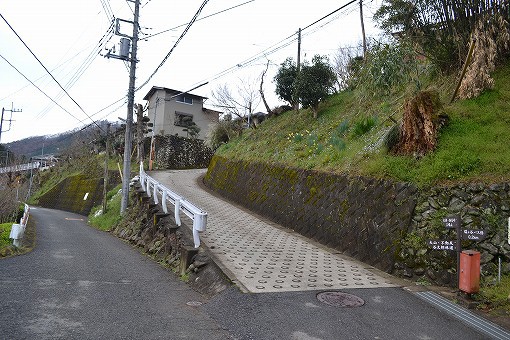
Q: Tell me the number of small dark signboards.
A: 3